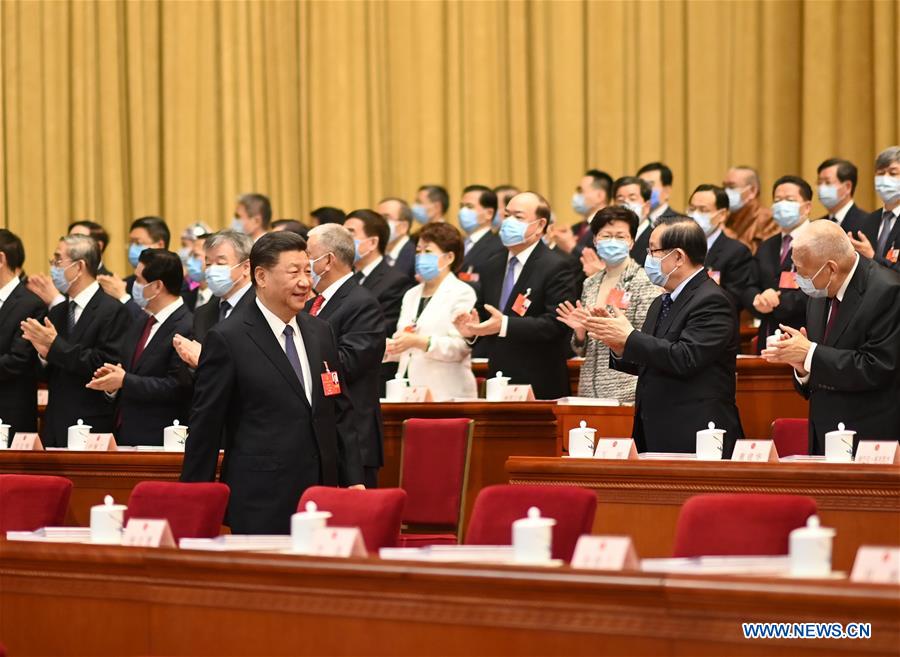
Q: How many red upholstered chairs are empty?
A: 7